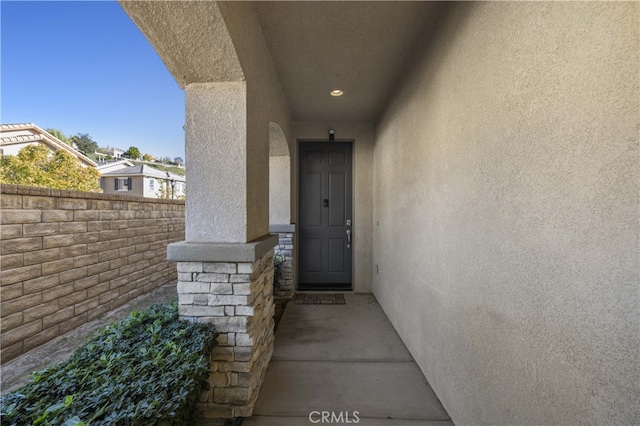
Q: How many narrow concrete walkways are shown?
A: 1